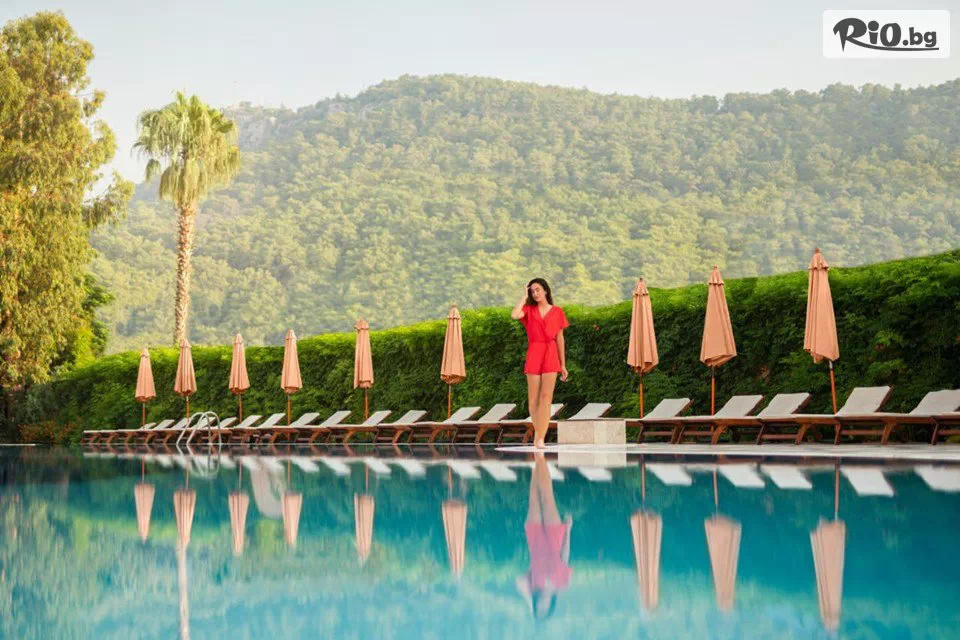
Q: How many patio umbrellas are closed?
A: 9